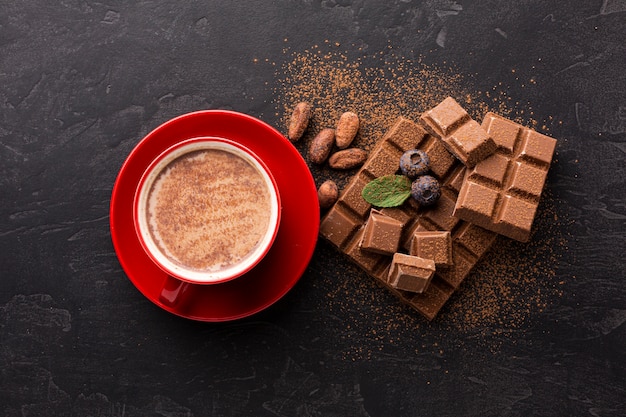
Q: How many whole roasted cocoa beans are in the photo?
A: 5